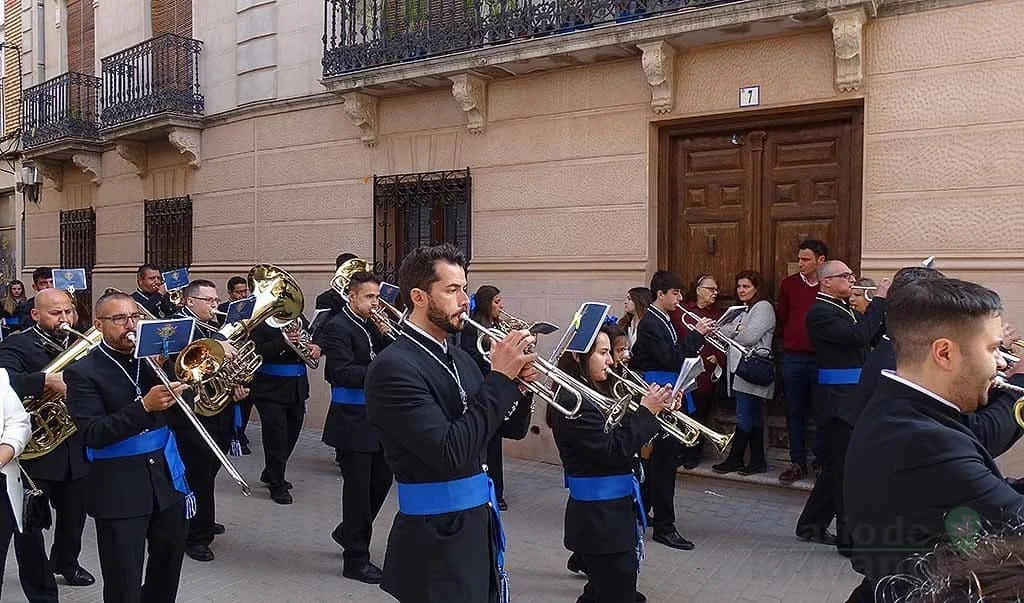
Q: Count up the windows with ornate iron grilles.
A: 3